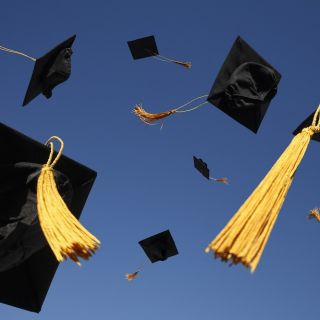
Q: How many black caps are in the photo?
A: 7